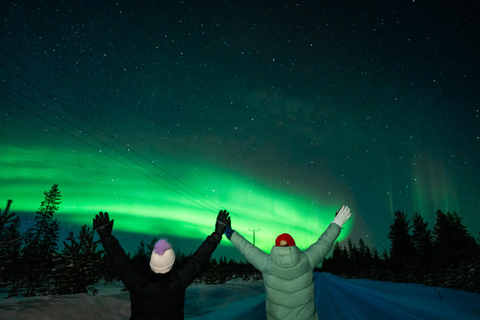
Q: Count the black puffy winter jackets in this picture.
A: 1